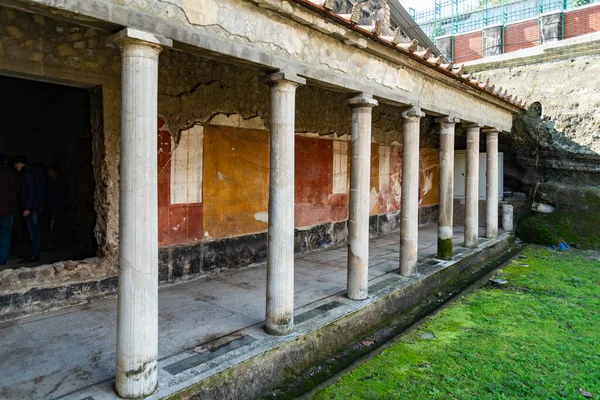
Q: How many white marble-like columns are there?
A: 7